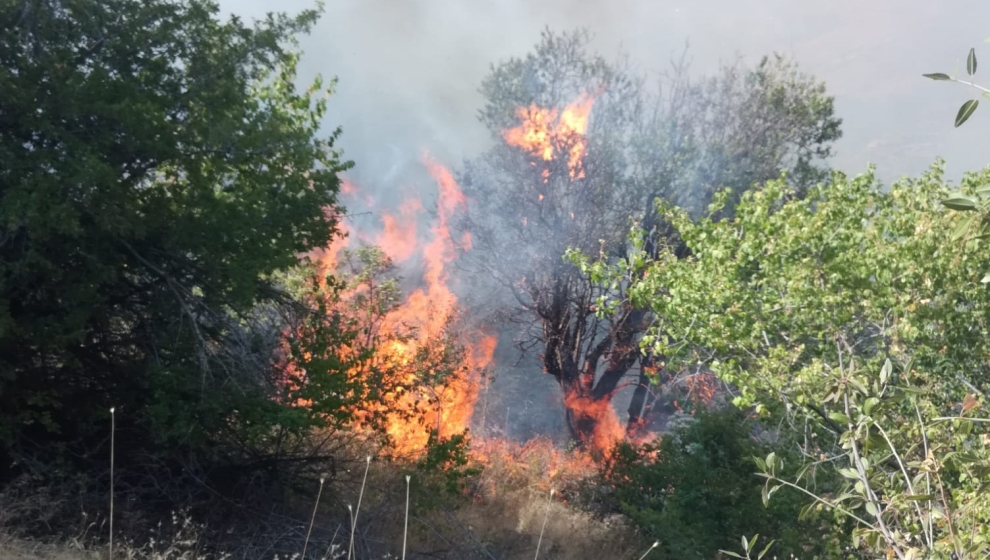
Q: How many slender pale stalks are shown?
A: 7